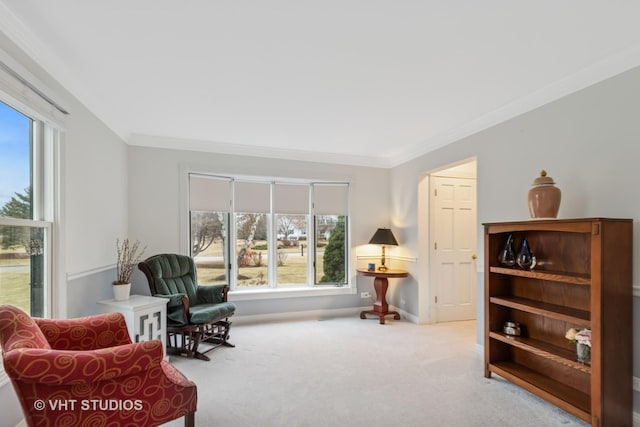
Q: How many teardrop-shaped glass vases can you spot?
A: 2